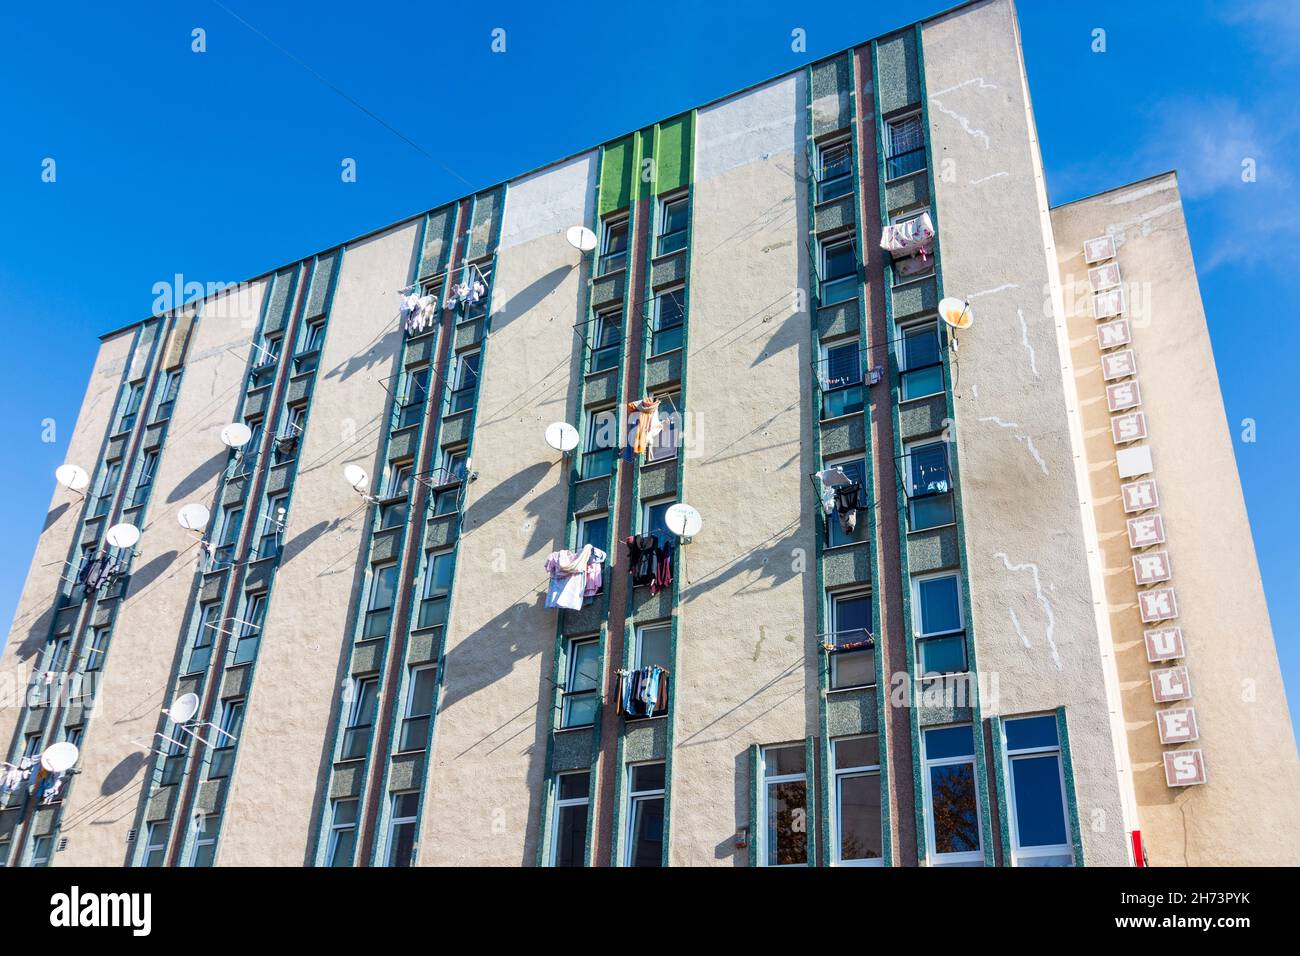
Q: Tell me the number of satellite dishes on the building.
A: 11